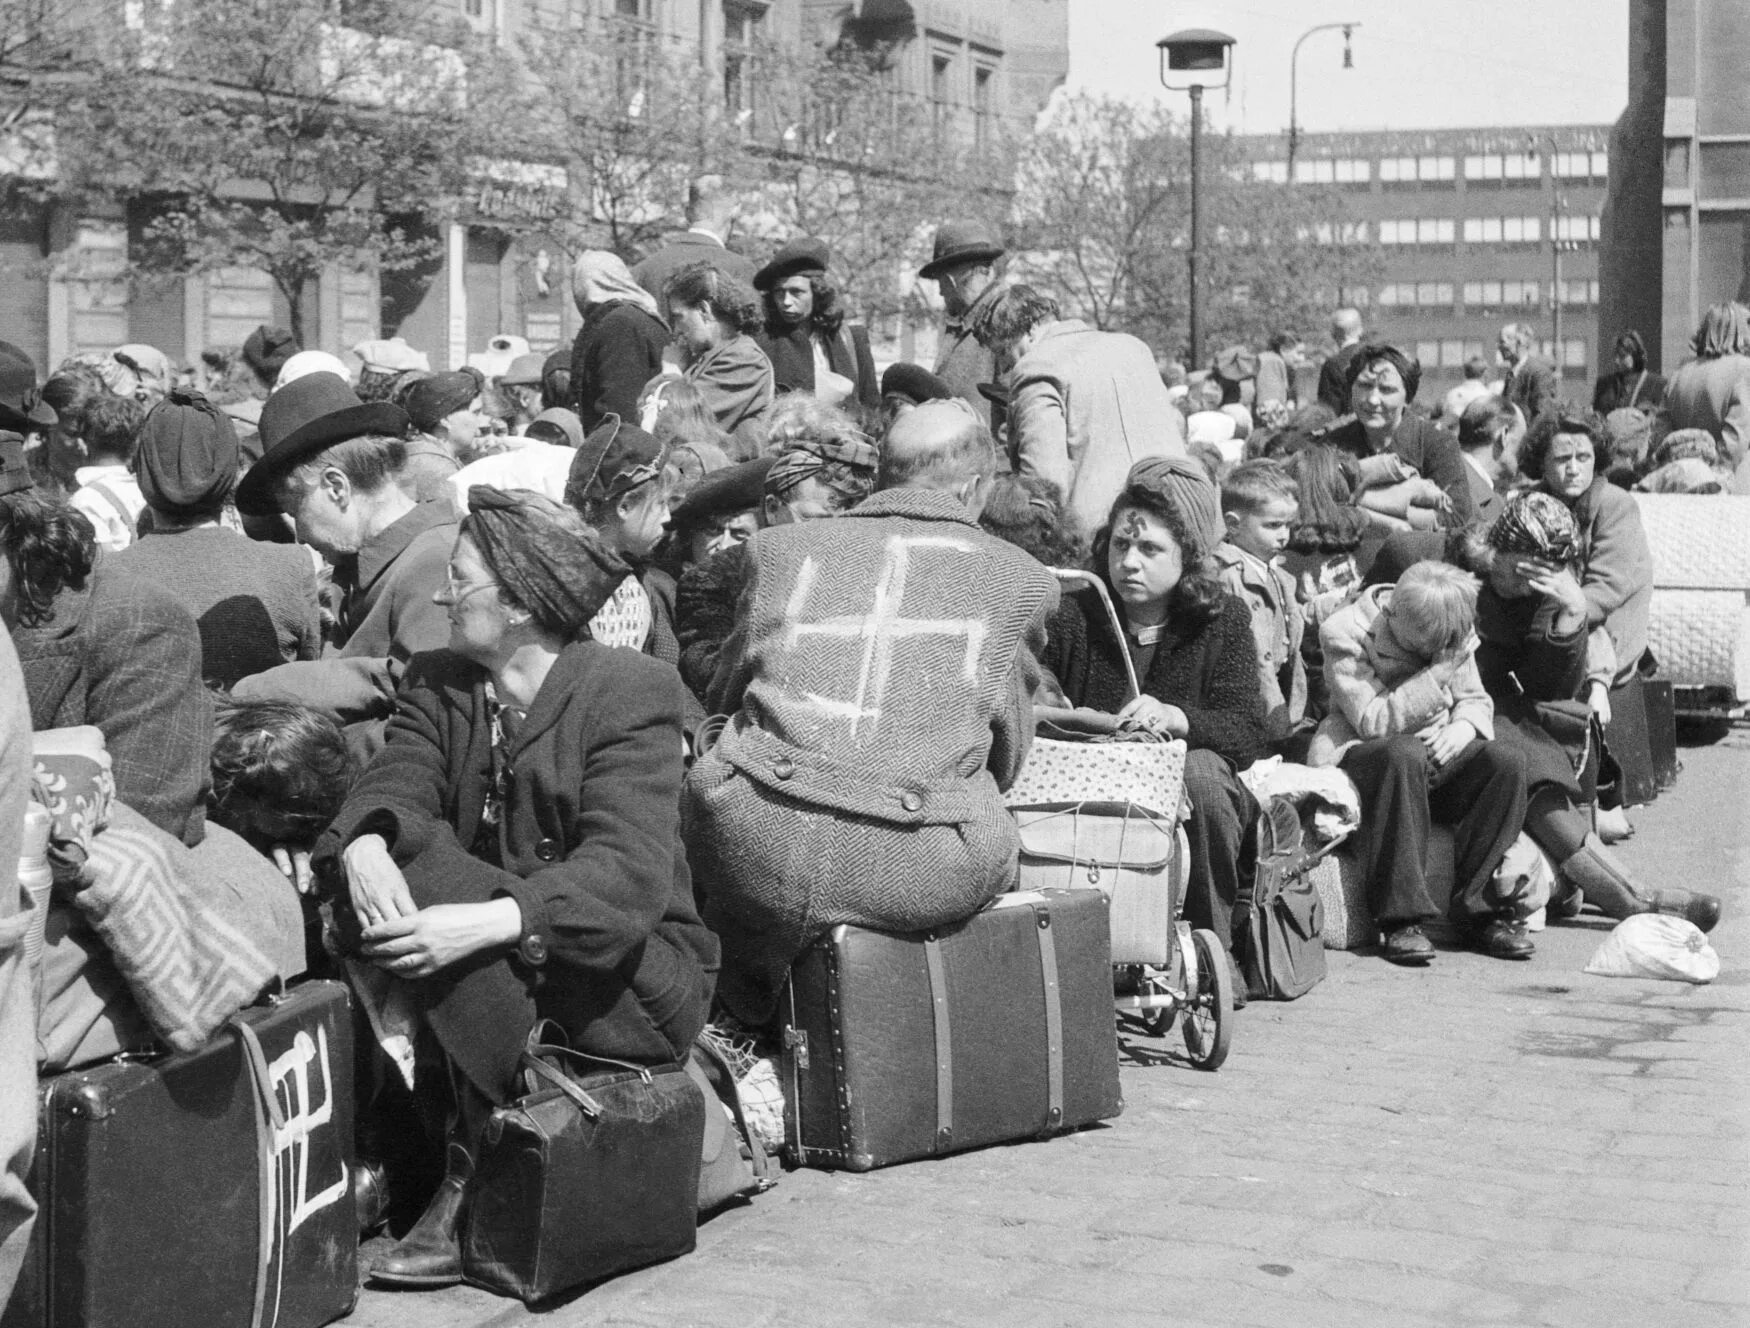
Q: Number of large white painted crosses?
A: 2